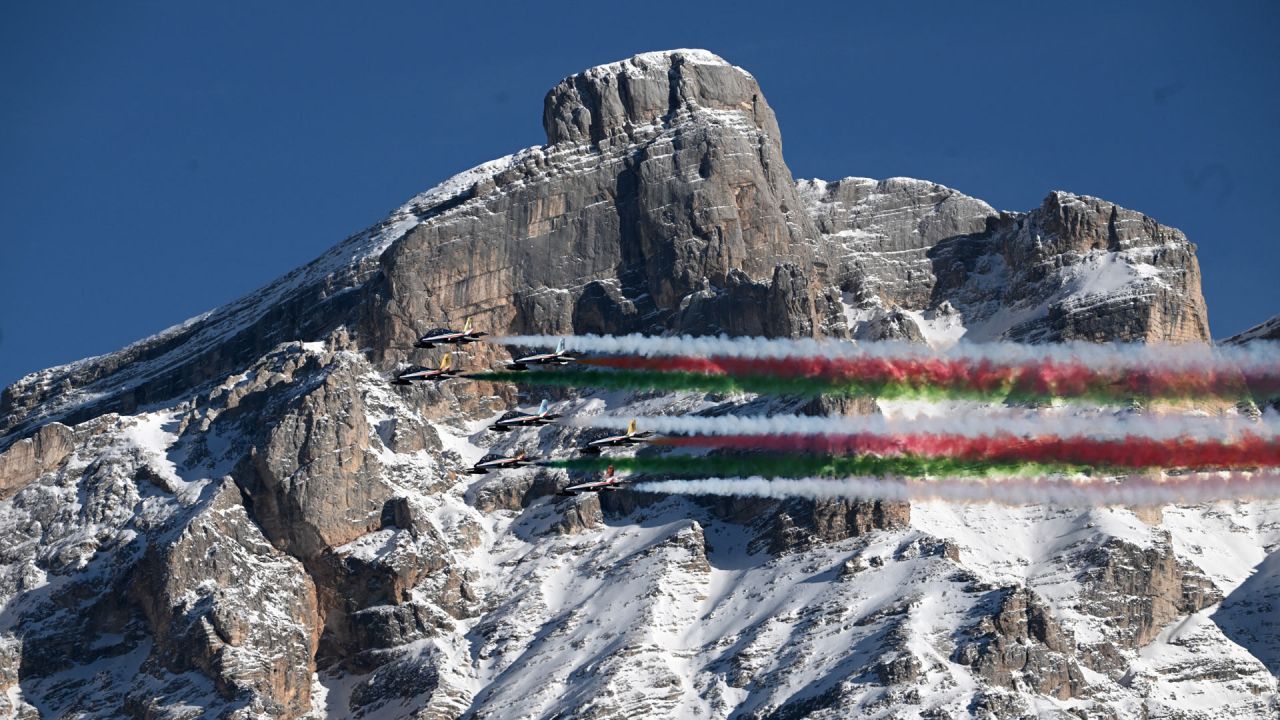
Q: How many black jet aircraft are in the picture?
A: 7